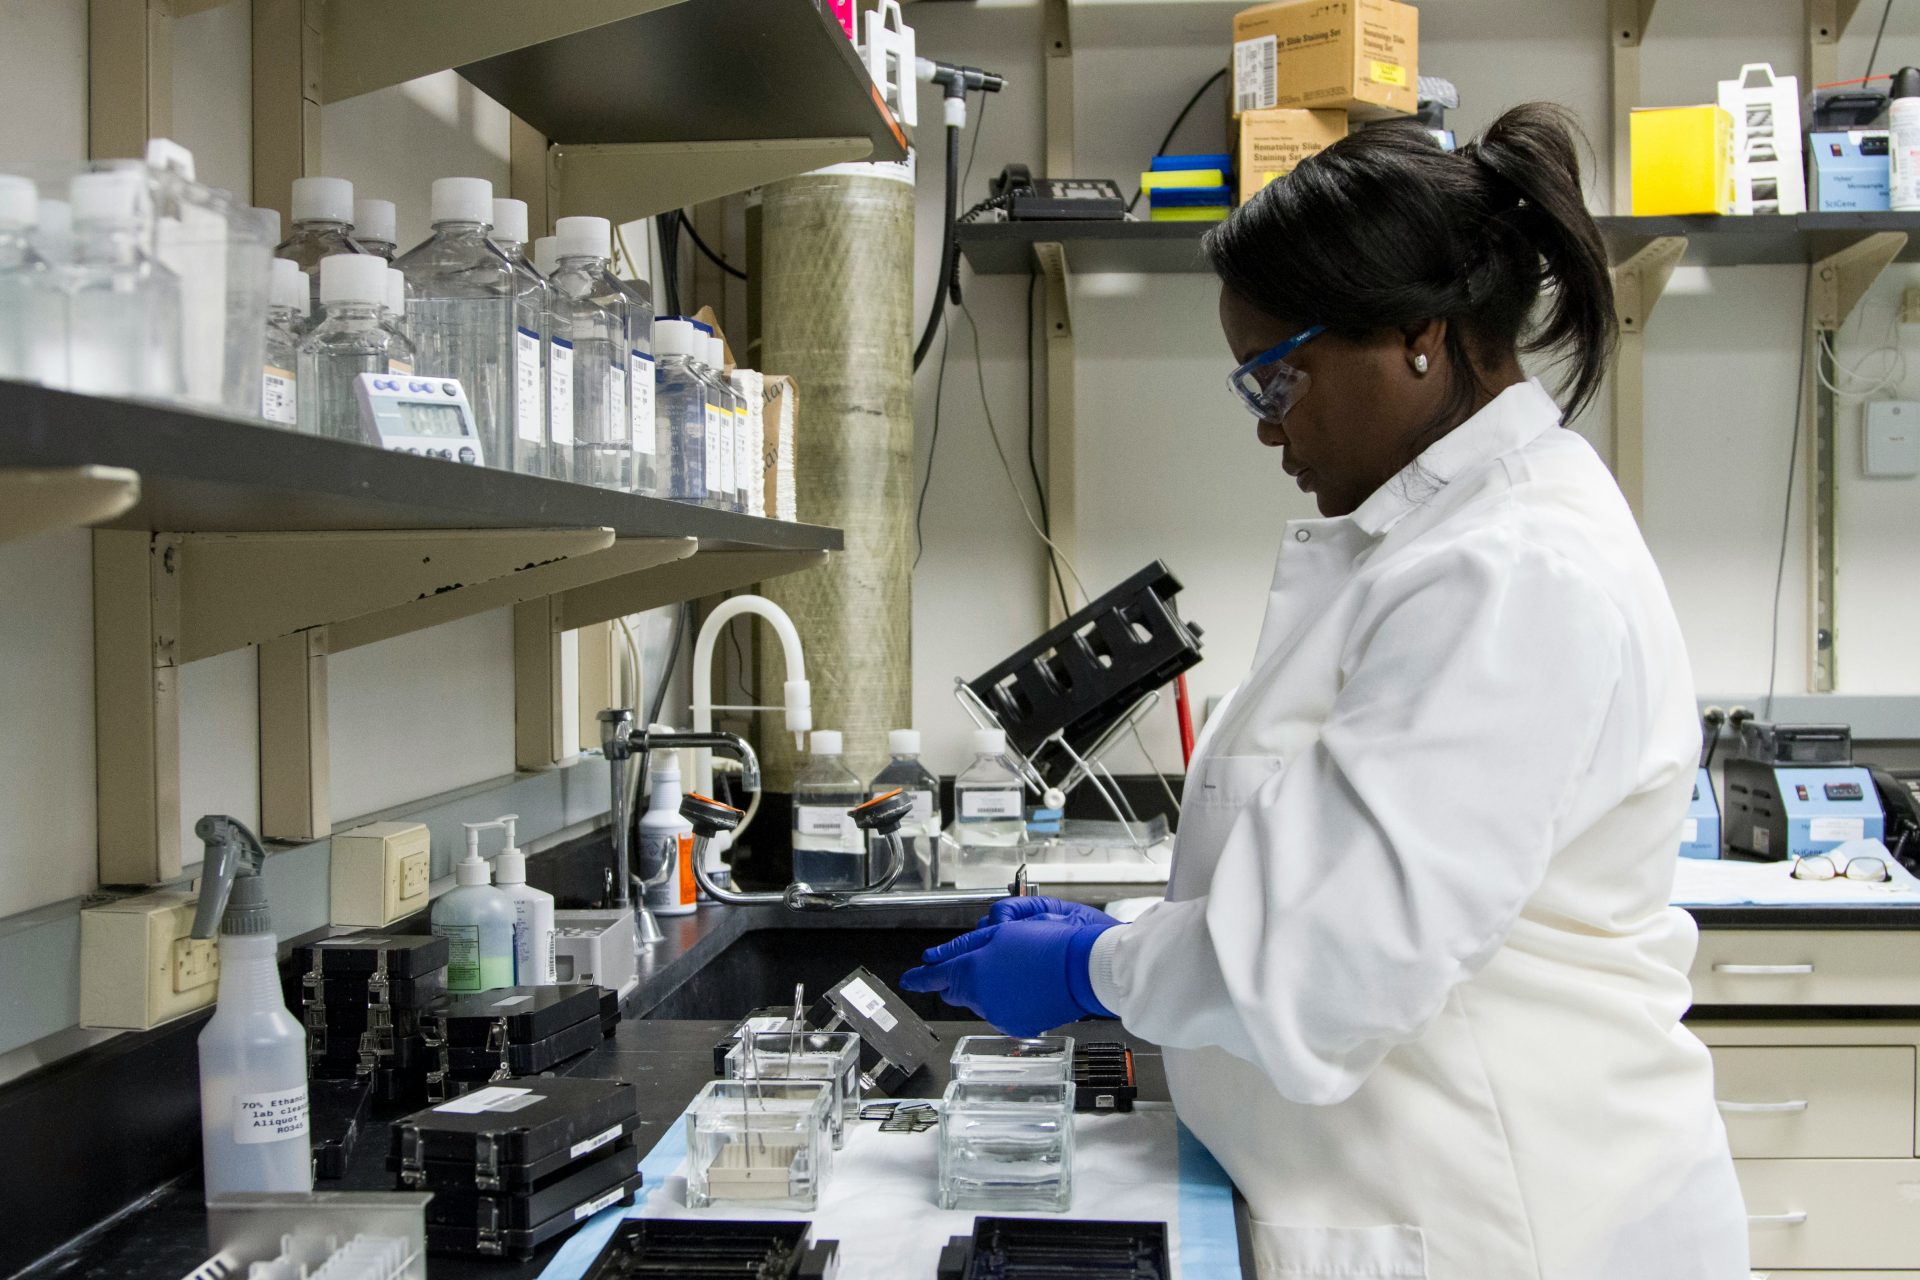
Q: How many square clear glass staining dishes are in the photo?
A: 4